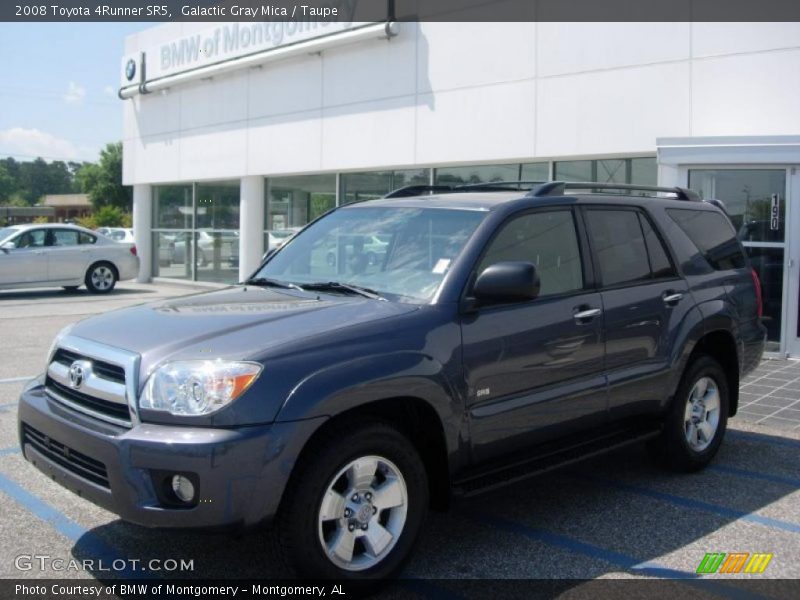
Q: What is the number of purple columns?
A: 0